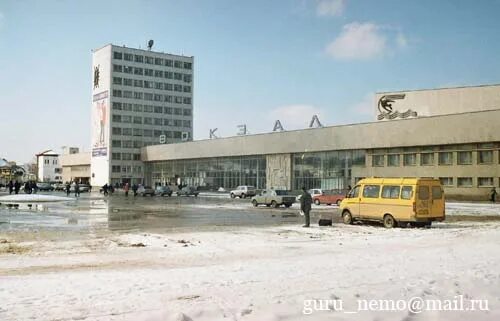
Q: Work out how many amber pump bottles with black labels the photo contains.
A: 0